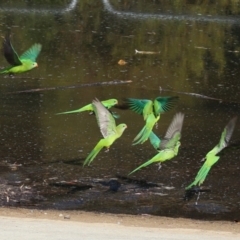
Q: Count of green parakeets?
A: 6